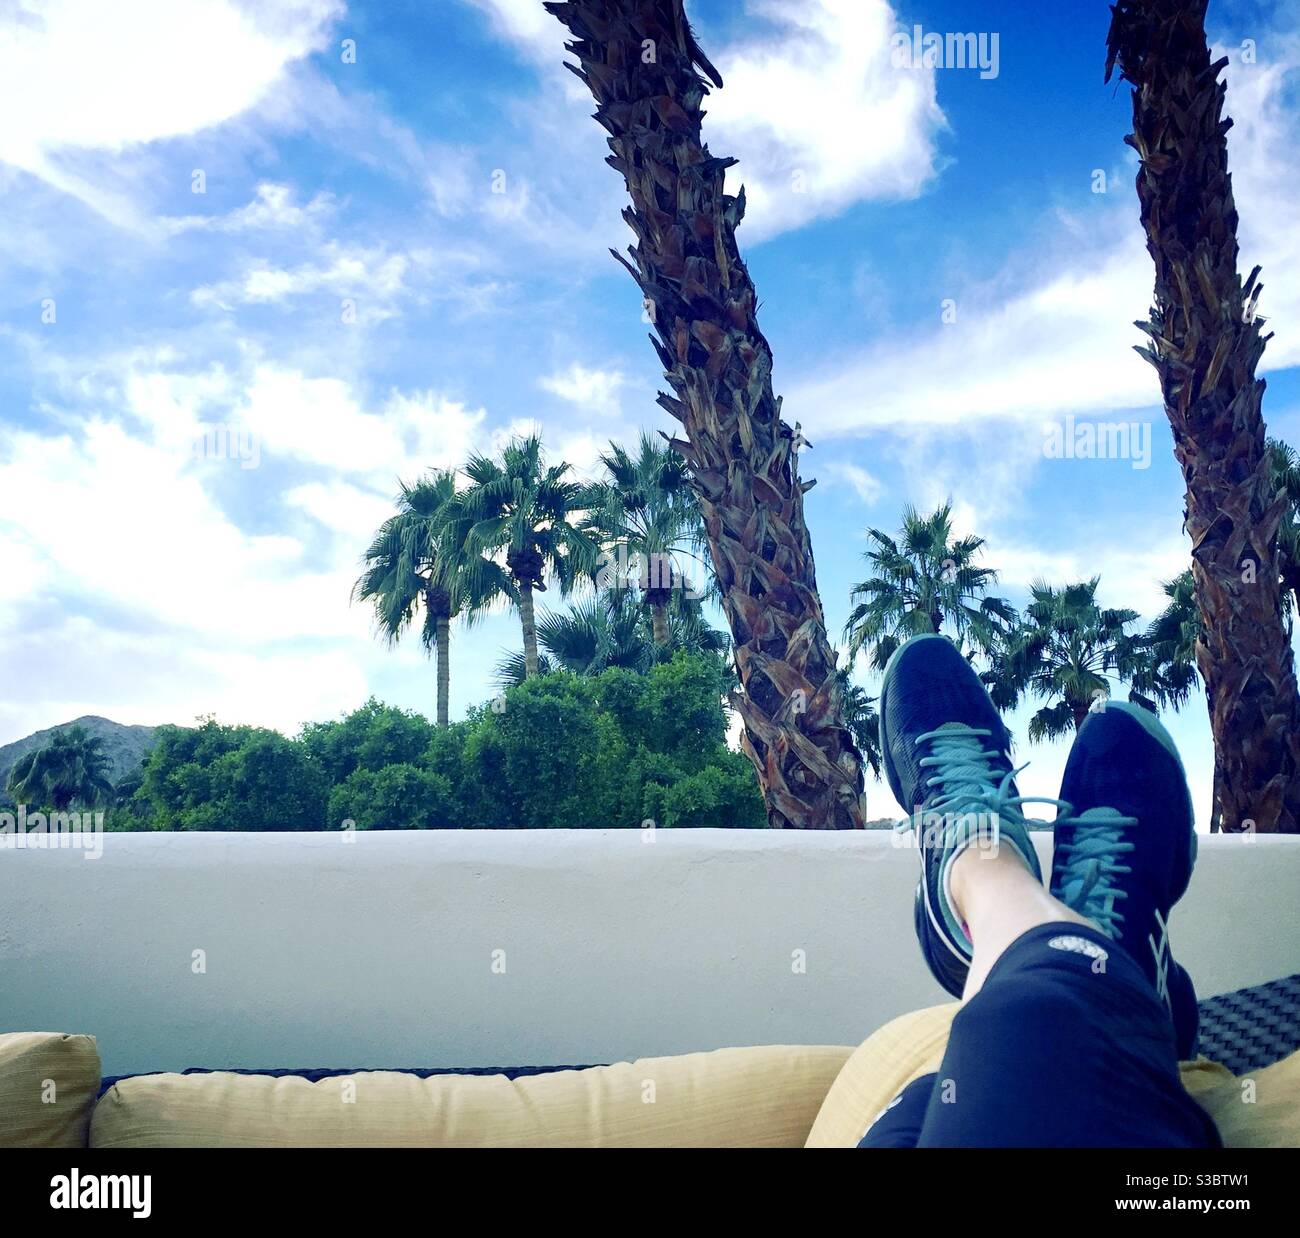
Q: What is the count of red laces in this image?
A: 0